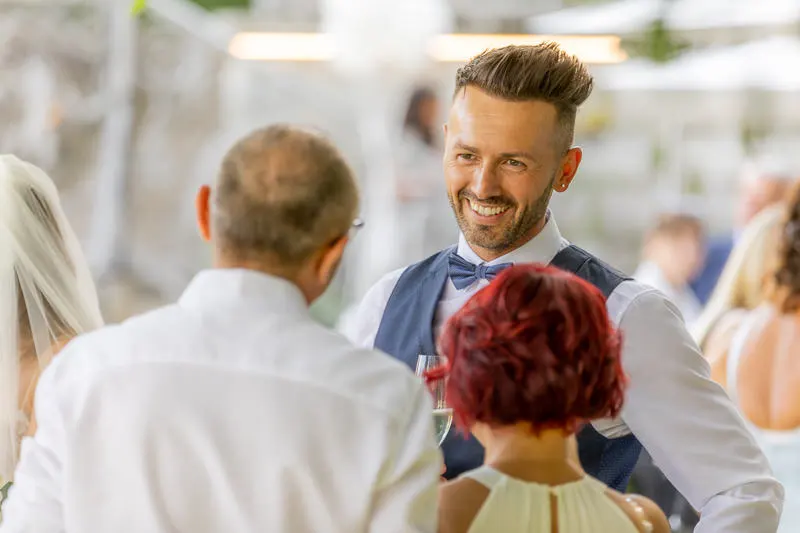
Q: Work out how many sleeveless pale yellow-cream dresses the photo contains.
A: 1